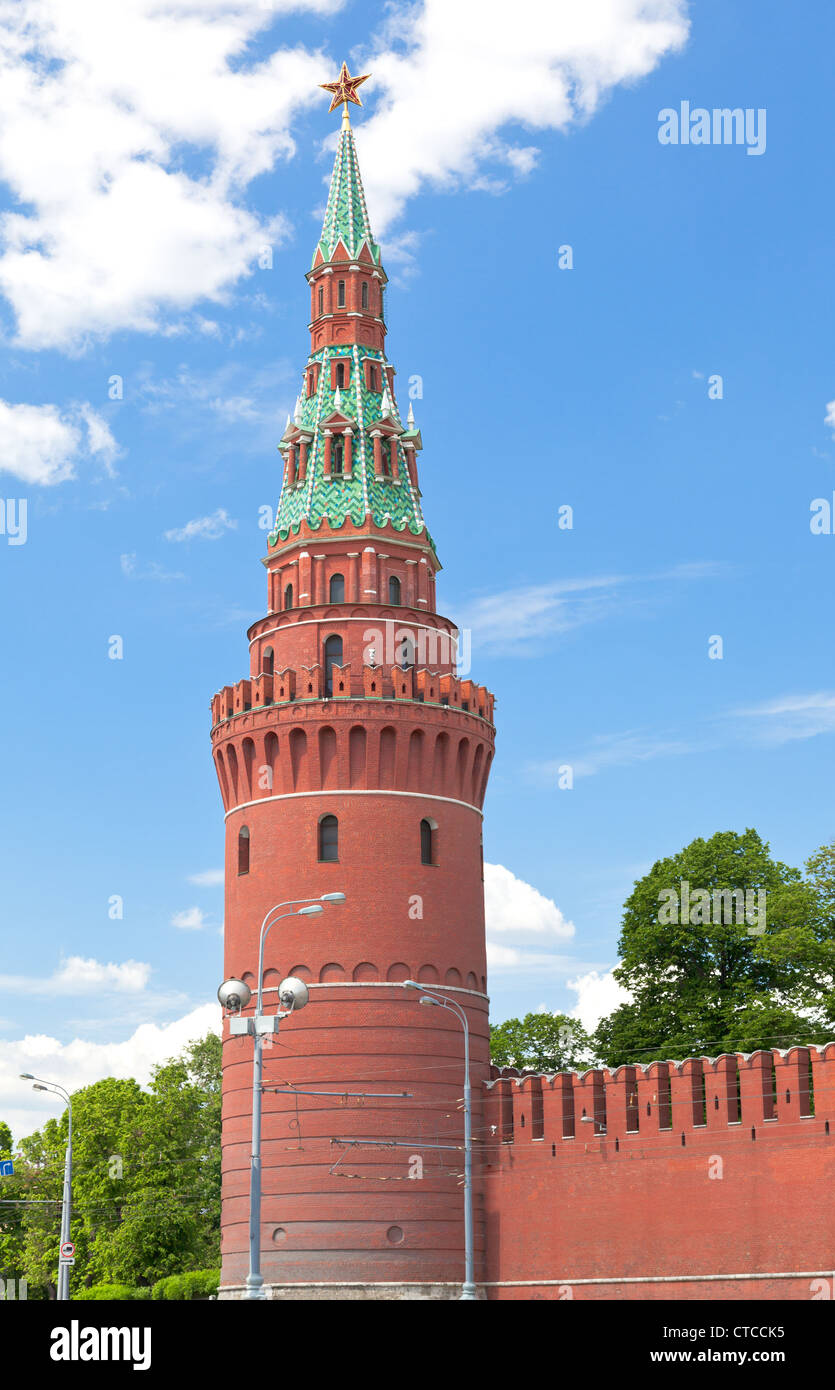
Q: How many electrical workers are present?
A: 0